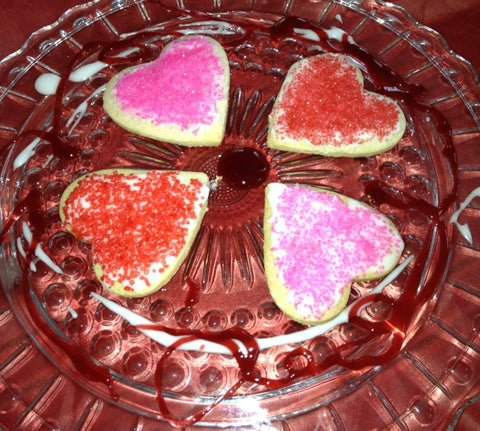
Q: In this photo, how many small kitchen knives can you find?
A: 0